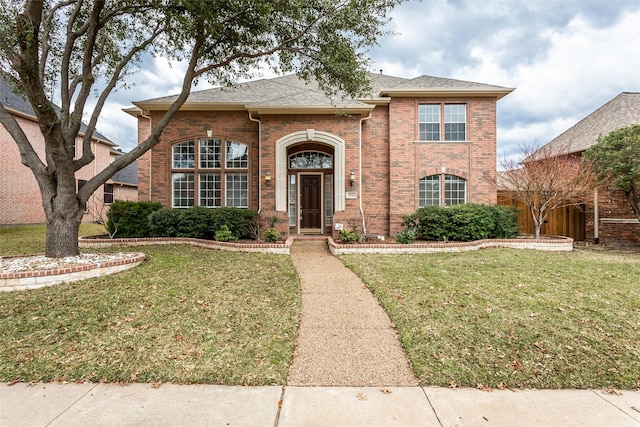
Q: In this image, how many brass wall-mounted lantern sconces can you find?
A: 2